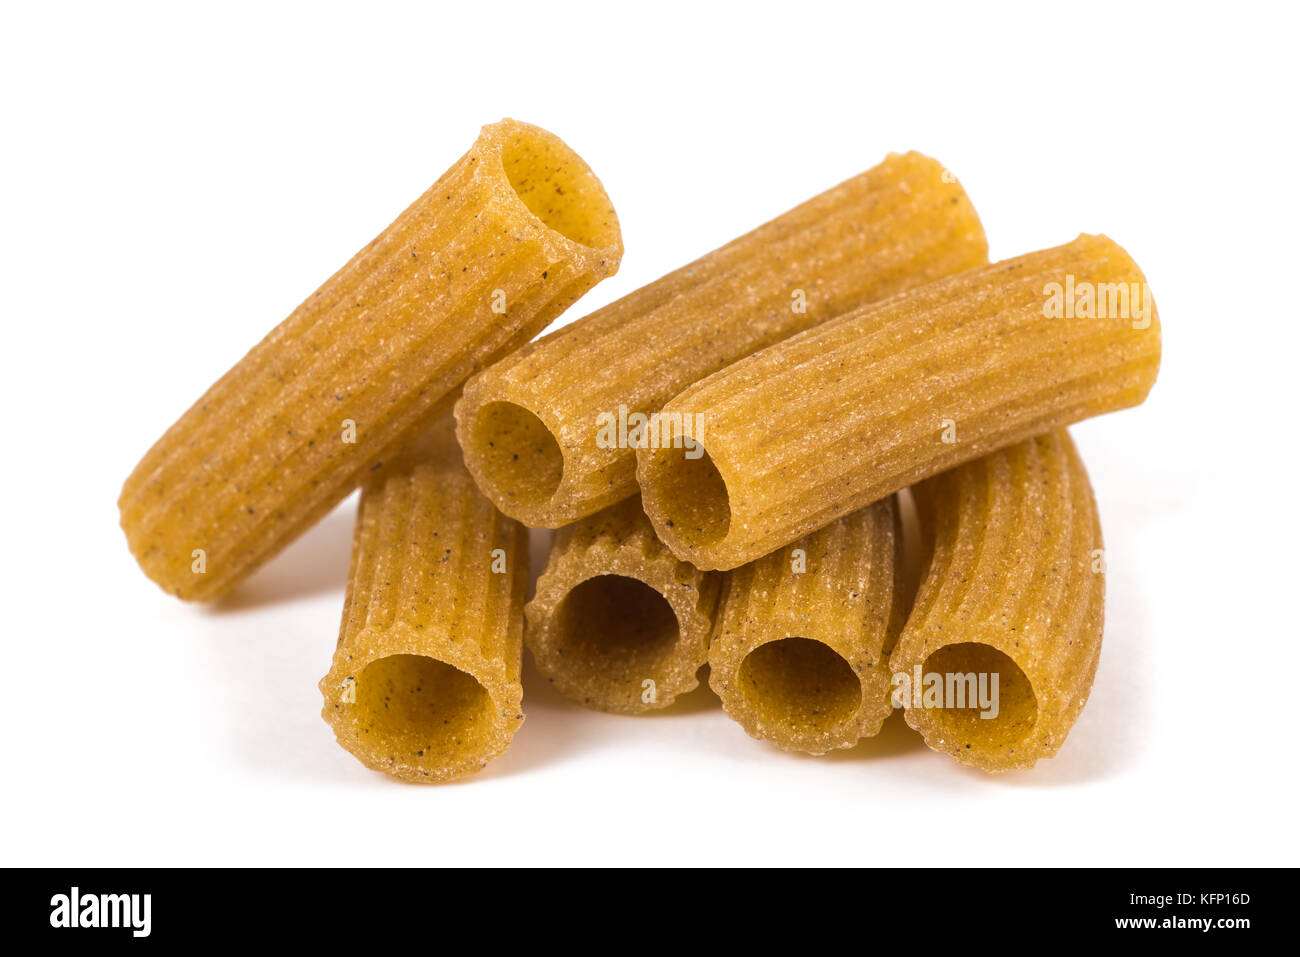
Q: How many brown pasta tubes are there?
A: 7